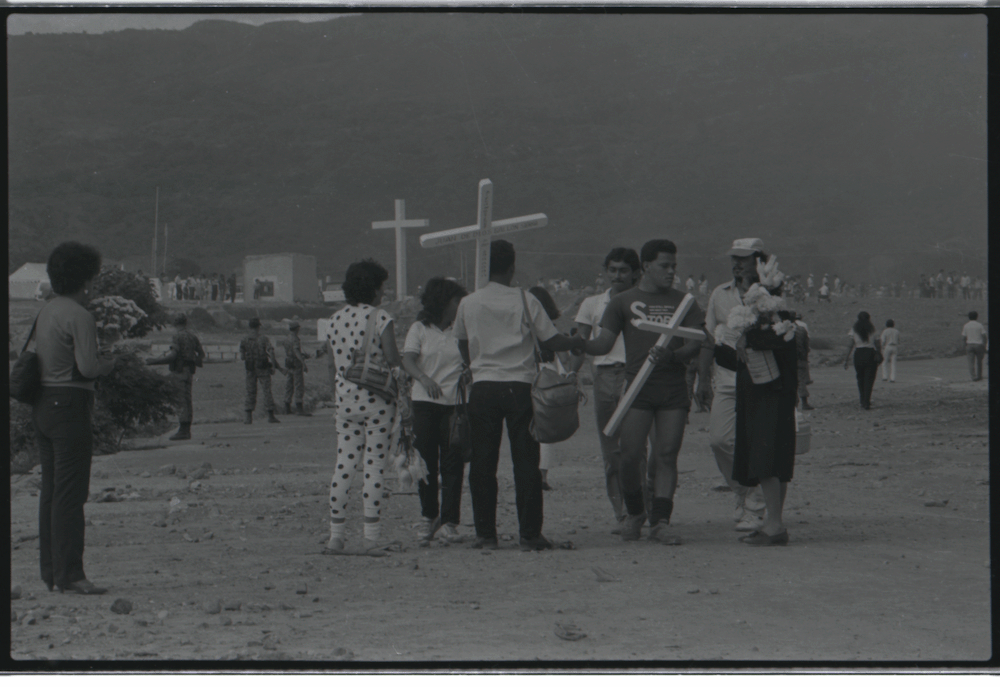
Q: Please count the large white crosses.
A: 3